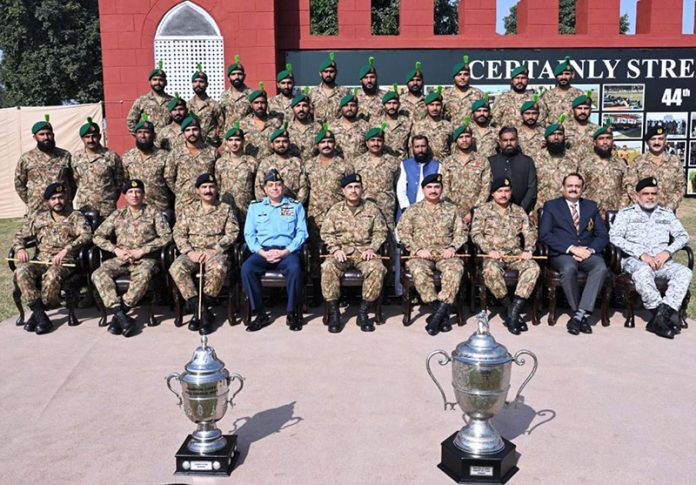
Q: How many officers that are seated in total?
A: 9